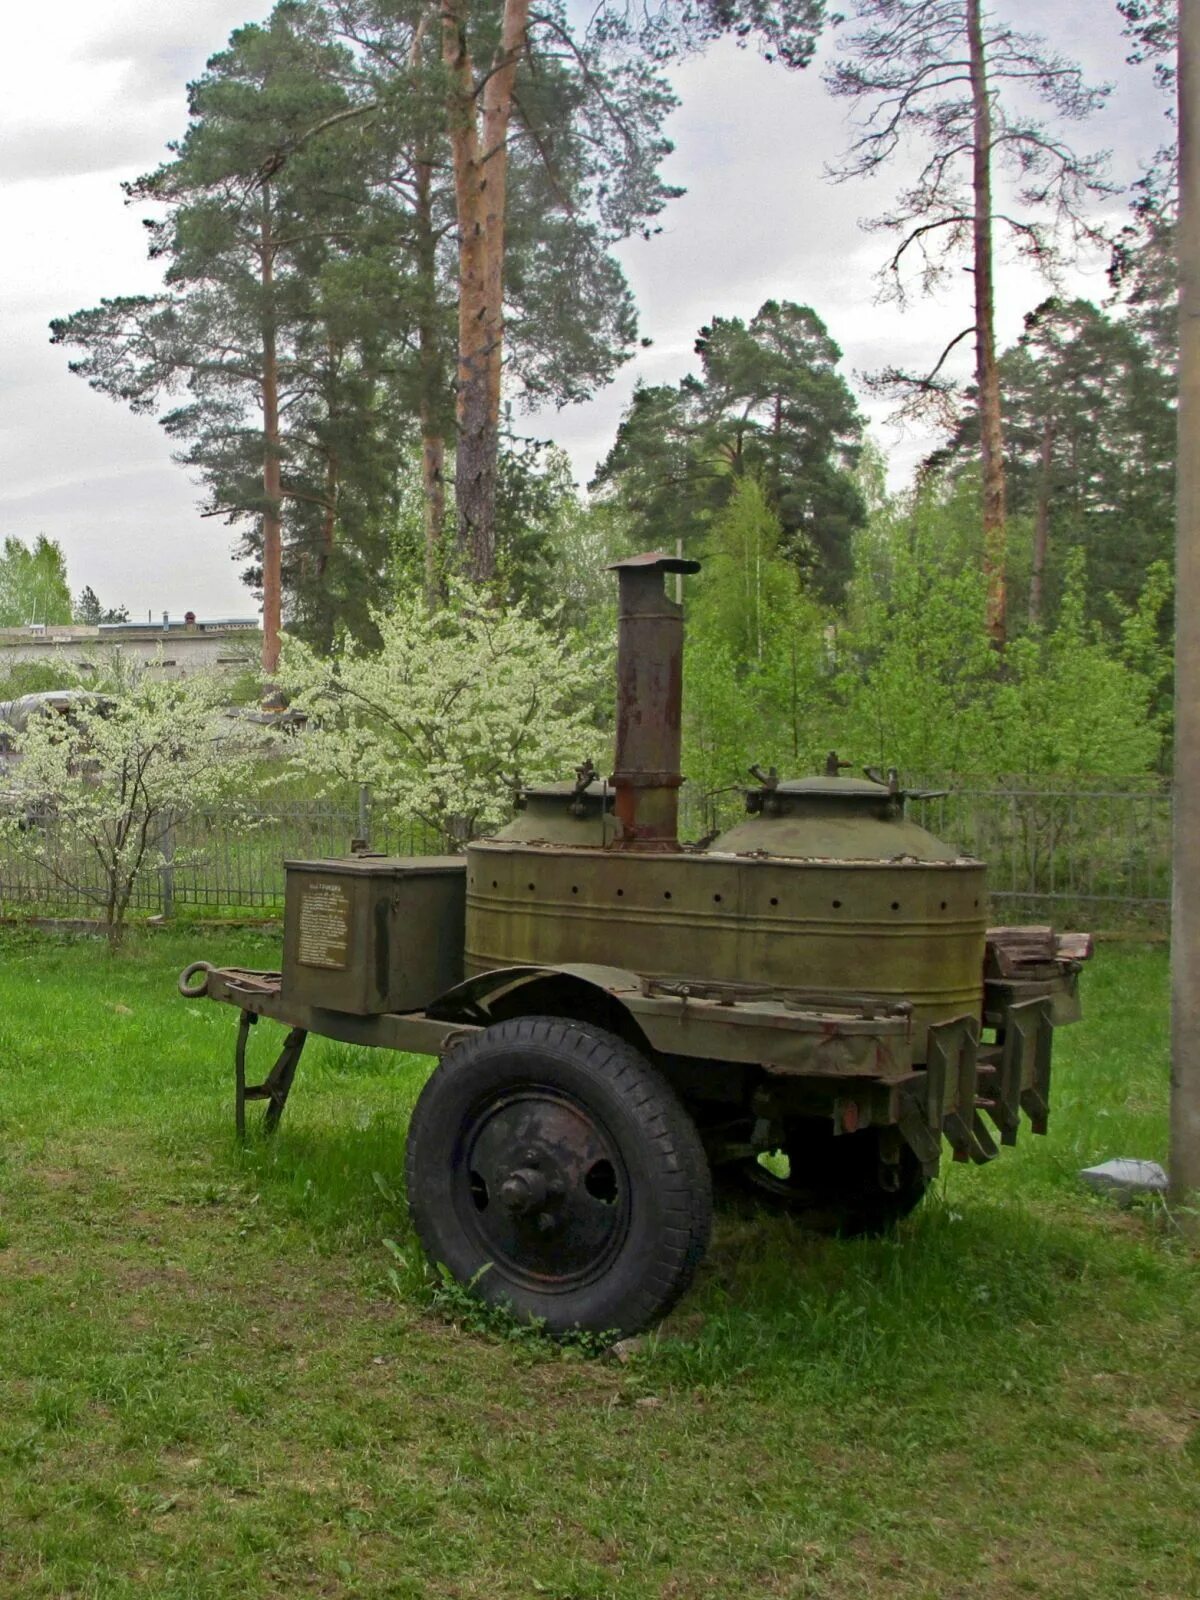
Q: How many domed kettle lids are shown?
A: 2